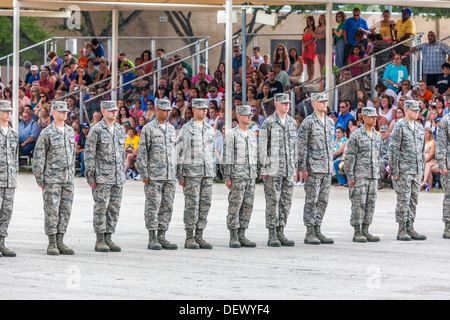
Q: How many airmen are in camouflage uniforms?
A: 11